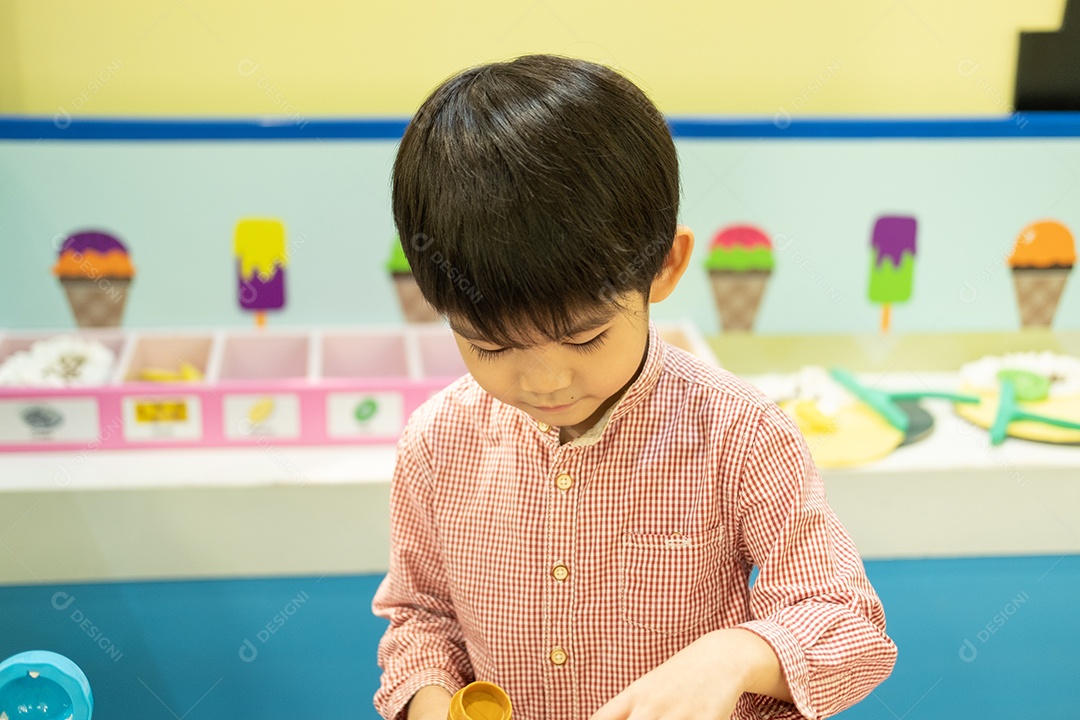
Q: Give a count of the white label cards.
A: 4